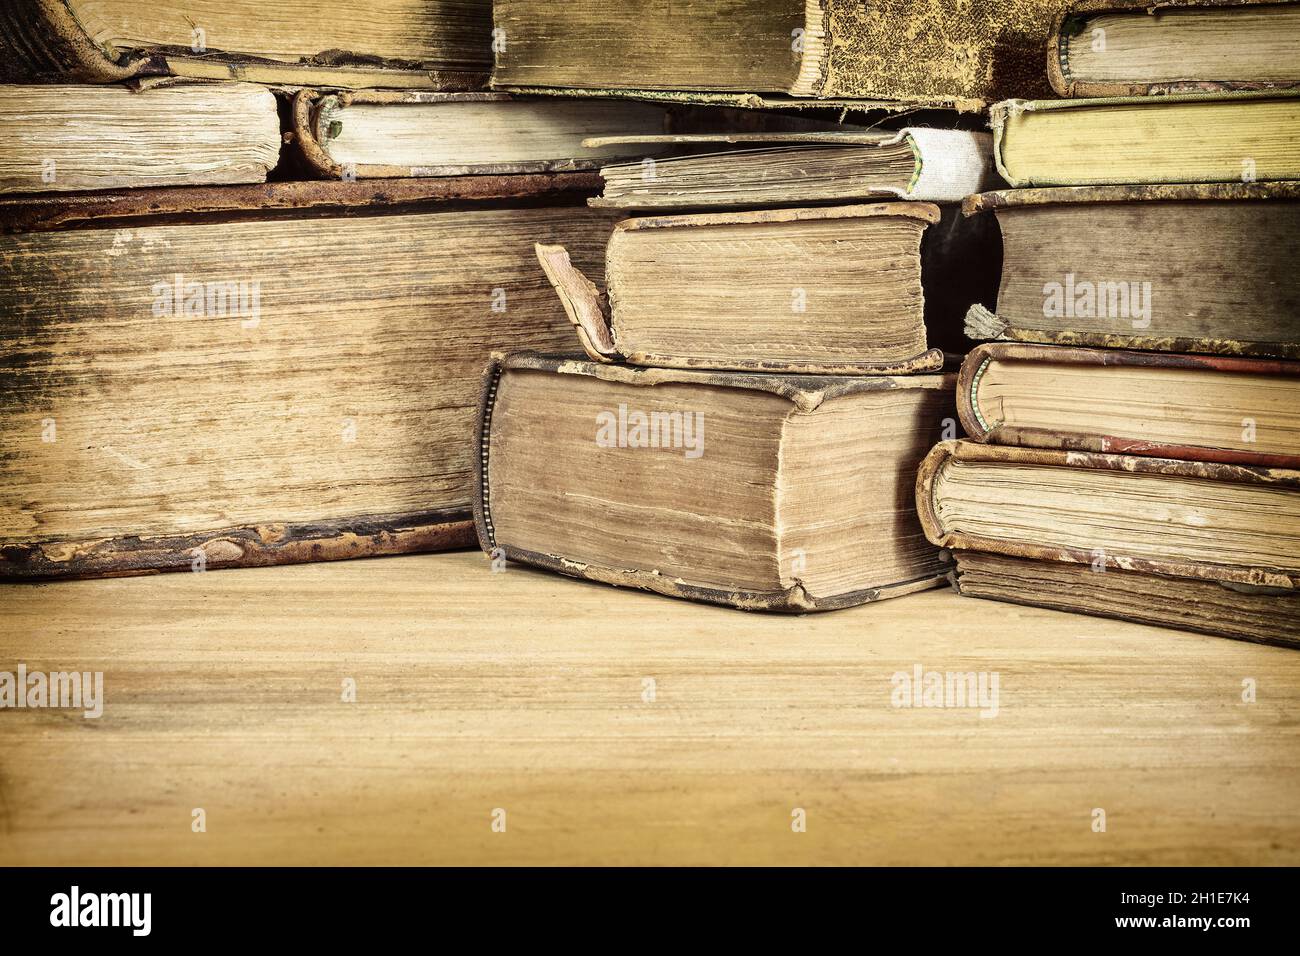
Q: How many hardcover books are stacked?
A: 14